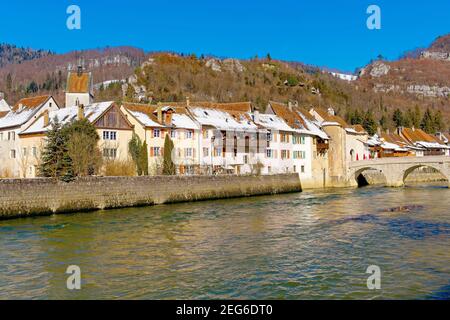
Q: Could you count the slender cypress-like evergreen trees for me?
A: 3